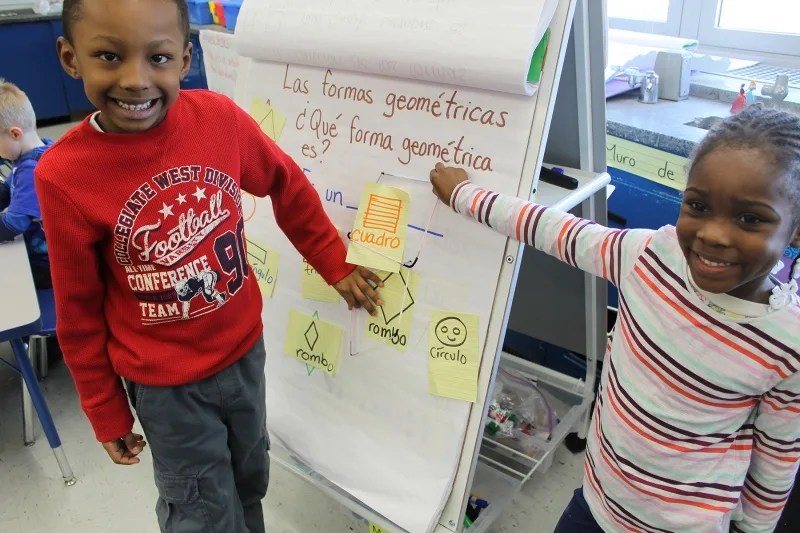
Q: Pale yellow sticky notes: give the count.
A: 7